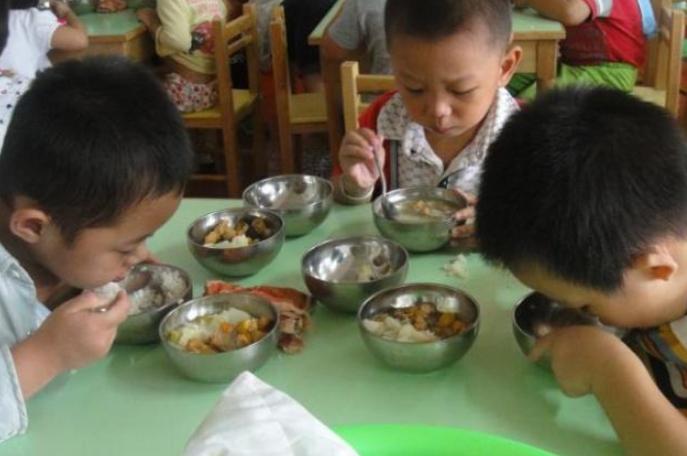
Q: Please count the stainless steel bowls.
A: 8